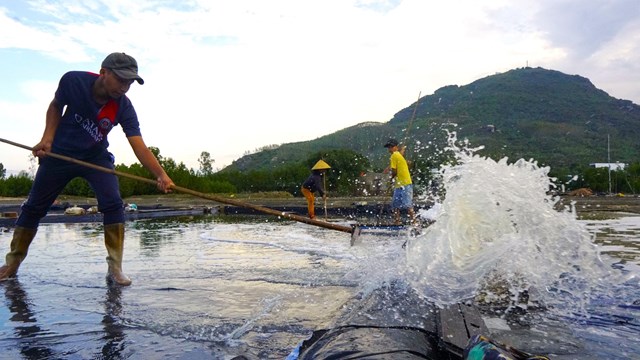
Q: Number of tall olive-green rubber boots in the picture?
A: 2